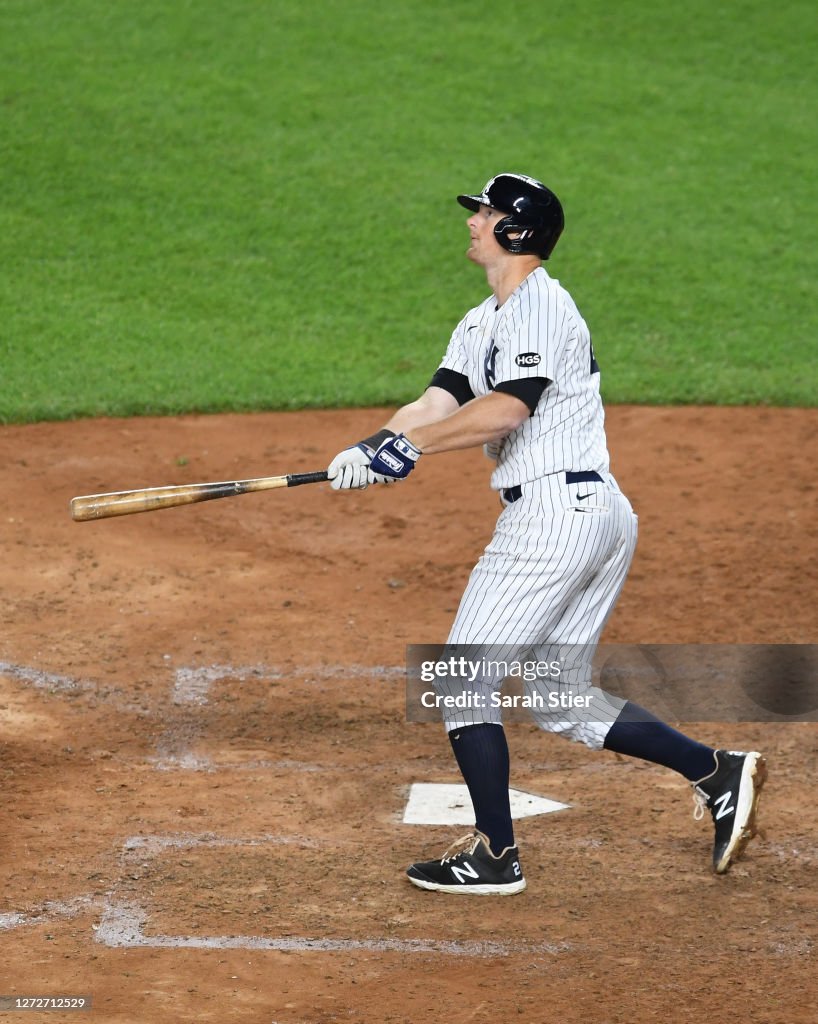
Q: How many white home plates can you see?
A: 1